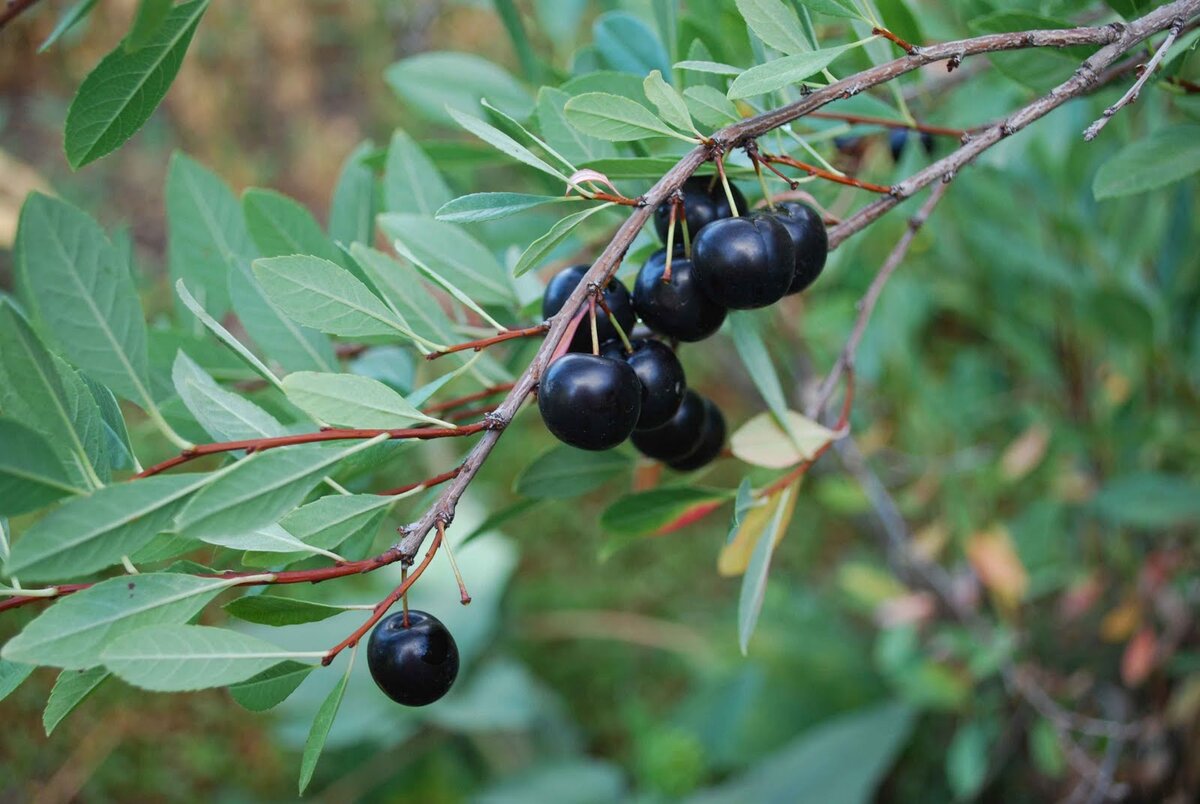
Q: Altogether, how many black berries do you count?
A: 10